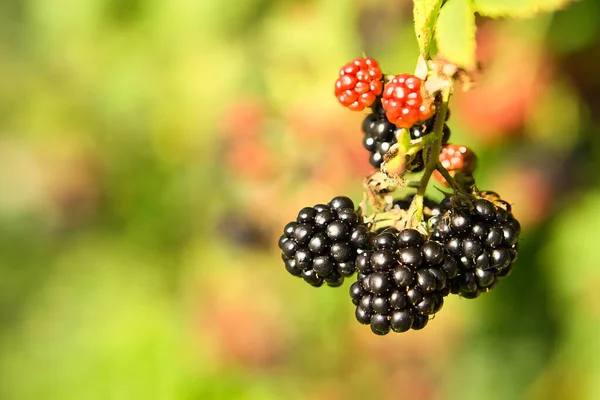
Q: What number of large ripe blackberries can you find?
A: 3